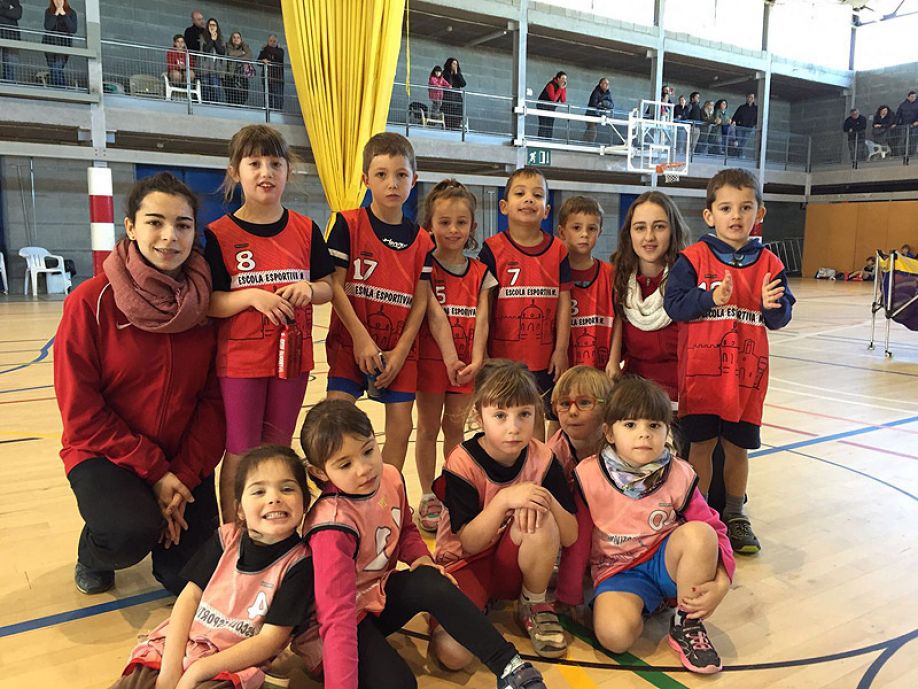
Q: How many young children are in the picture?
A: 11